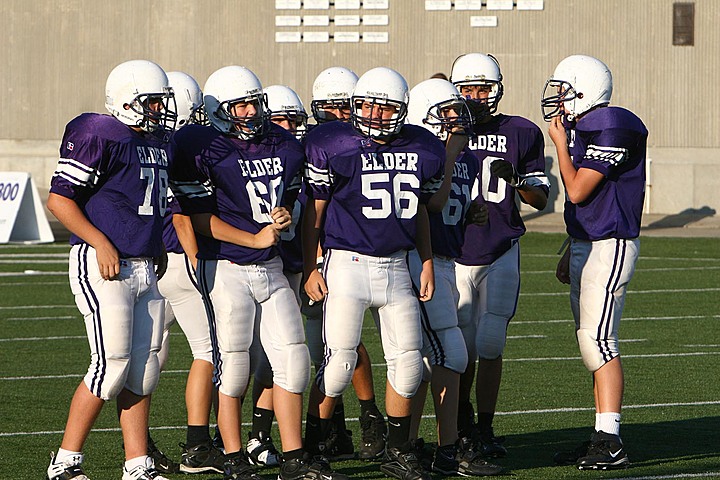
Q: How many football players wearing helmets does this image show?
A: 9